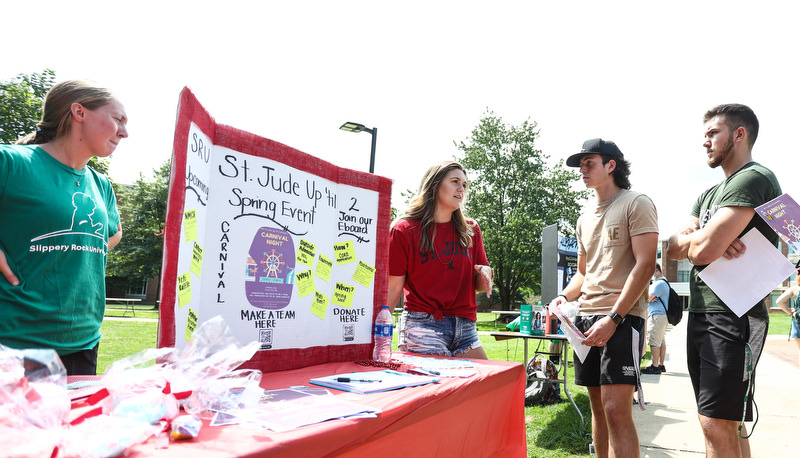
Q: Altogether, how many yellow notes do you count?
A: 11